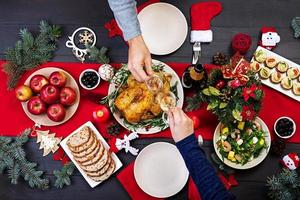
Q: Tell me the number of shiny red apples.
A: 7